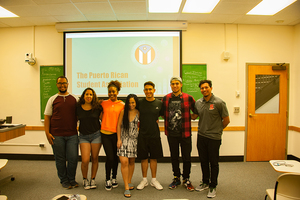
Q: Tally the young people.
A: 7